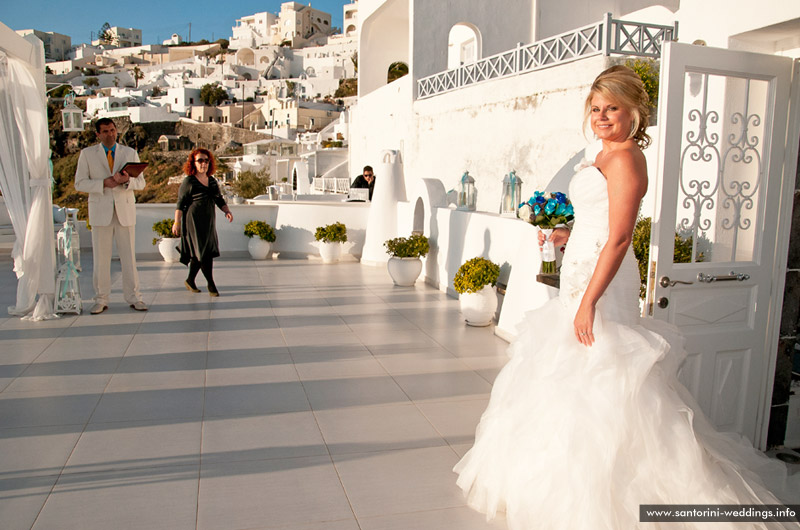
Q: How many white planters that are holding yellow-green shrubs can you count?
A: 5